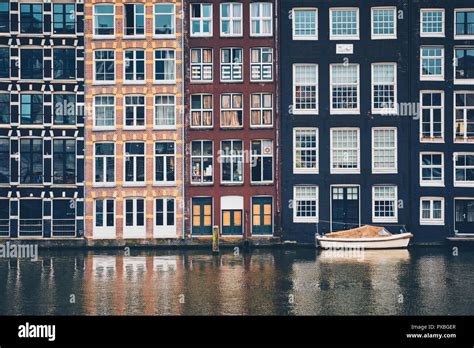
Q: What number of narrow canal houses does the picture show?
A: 5